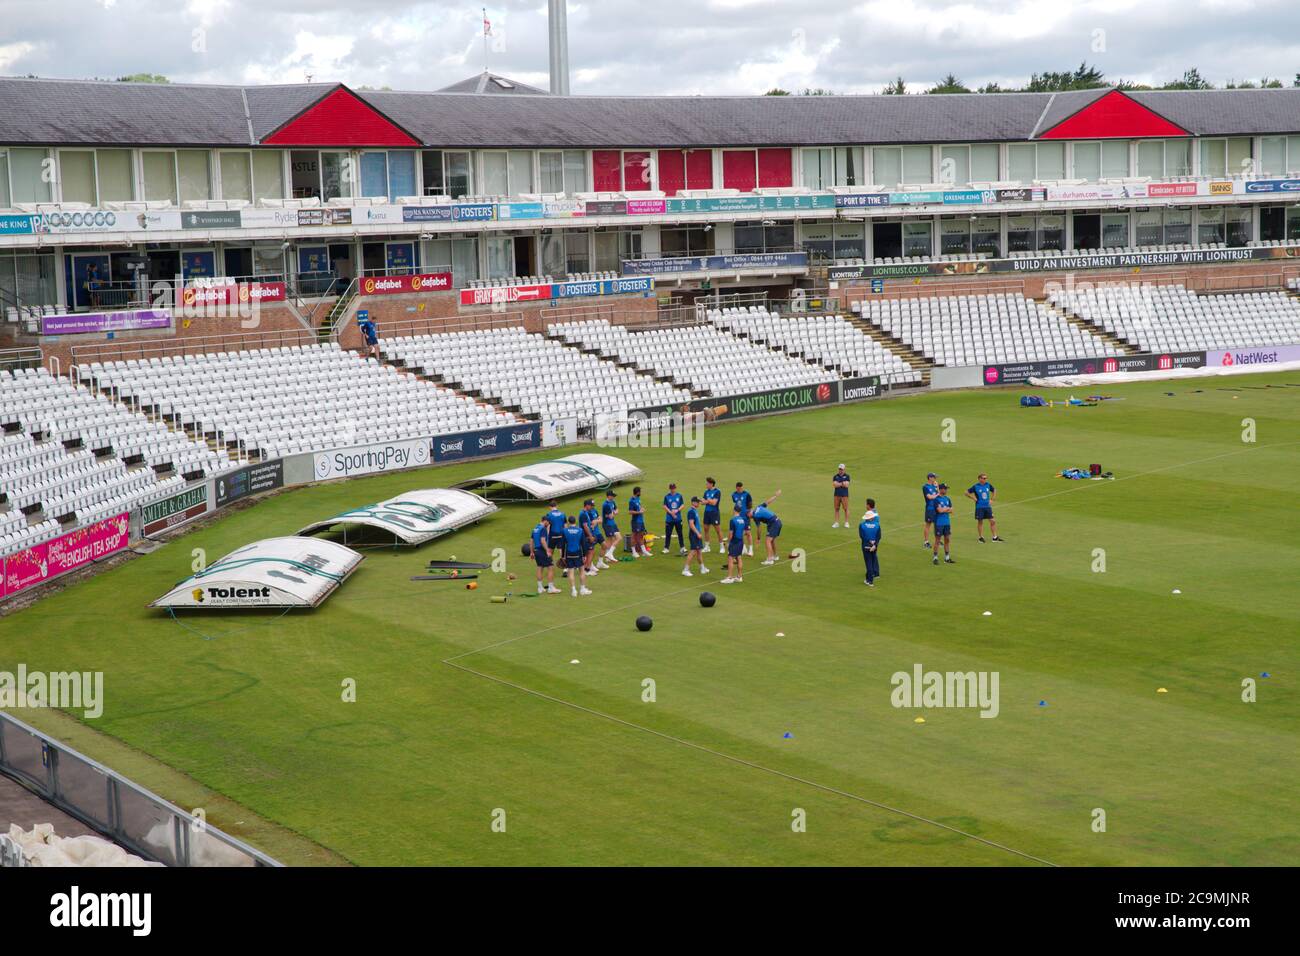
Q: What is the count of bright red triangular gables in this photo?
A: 2